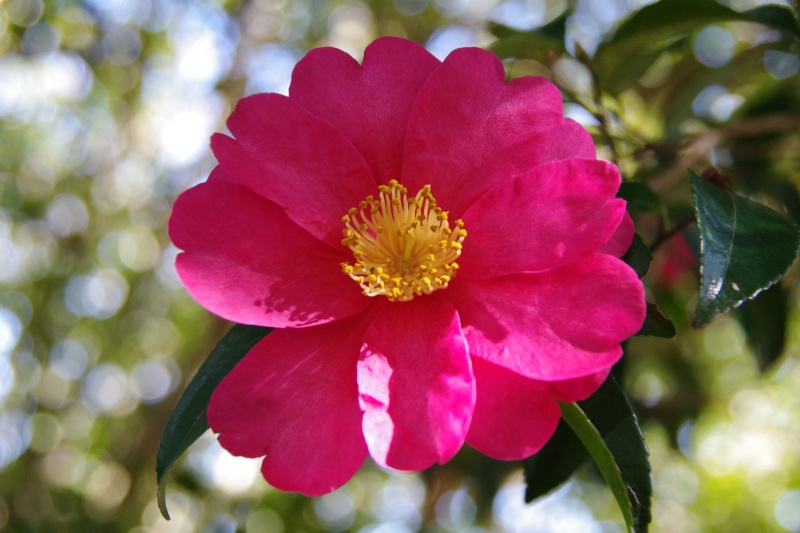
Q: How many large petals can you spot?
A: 9